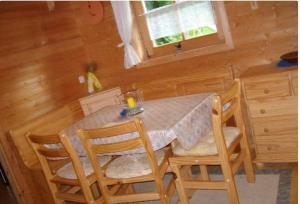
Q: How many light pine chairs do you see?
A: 3